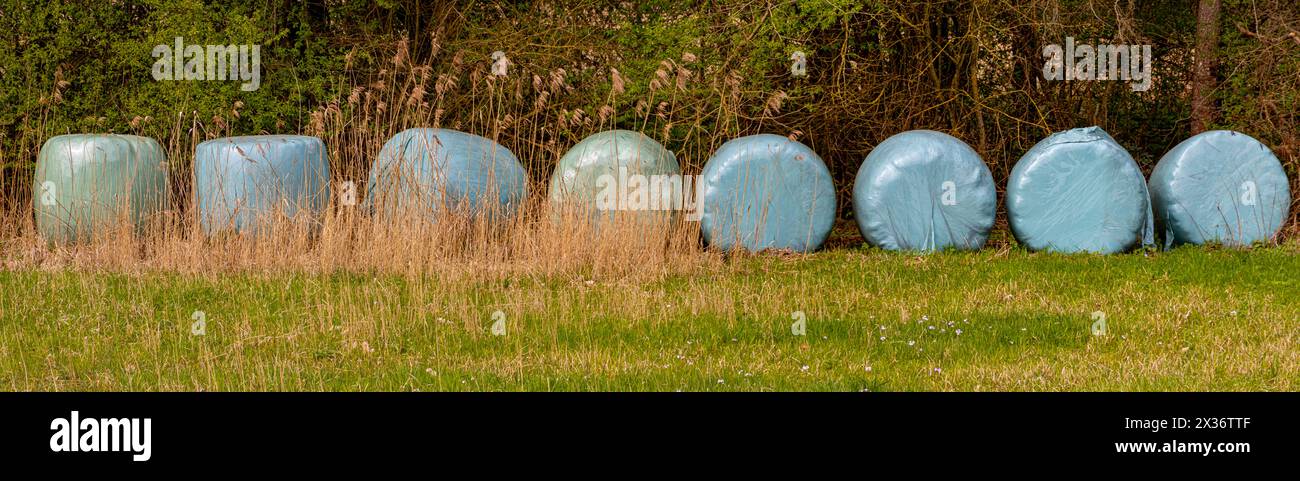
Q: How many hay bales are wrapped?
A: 8